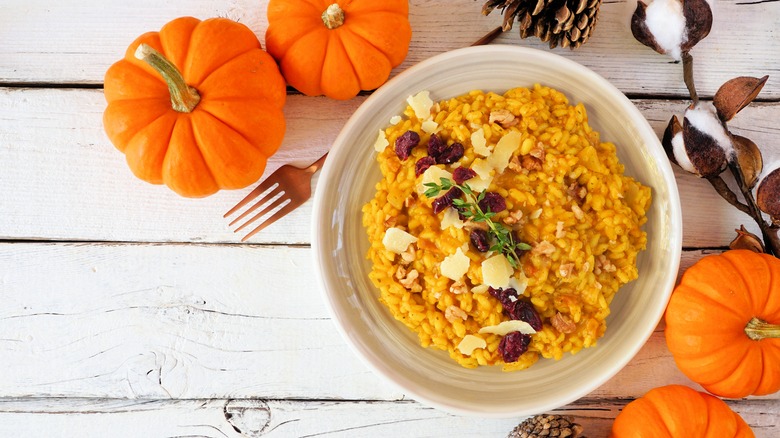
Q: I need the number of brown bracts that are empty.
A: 3